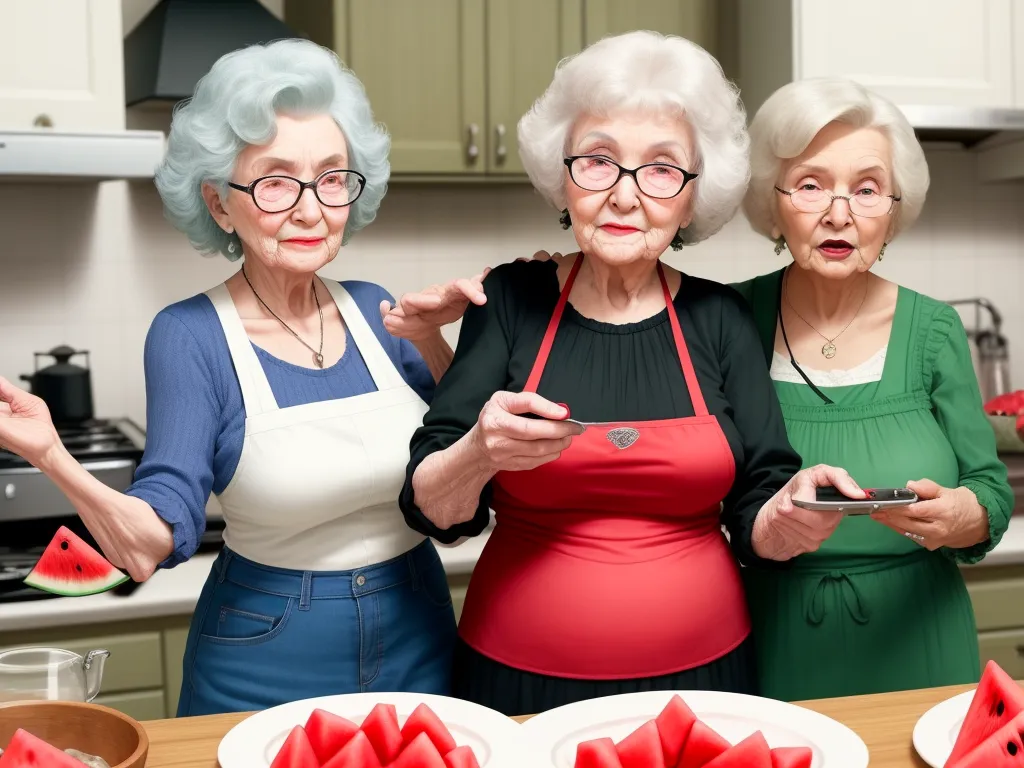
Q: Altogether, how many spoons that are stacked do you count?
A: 0